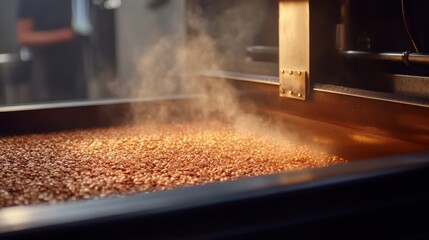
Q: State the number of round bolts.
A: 6